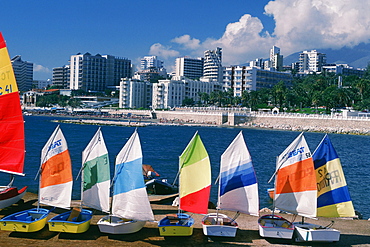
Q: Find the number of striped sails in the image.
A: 8